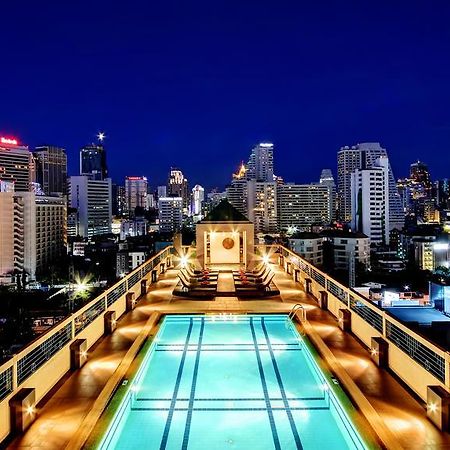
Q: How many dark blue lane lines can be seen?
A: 4